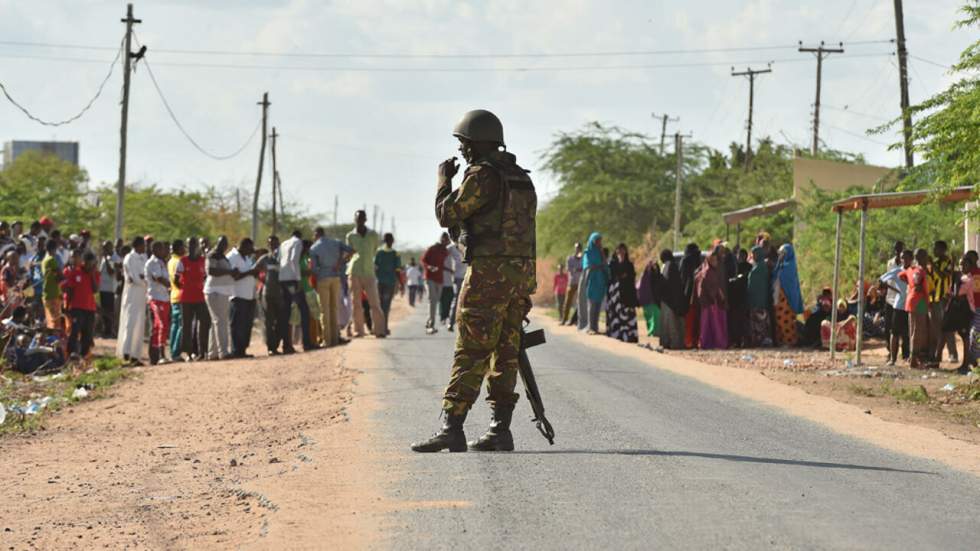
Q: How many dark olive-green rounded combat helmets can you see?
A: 1